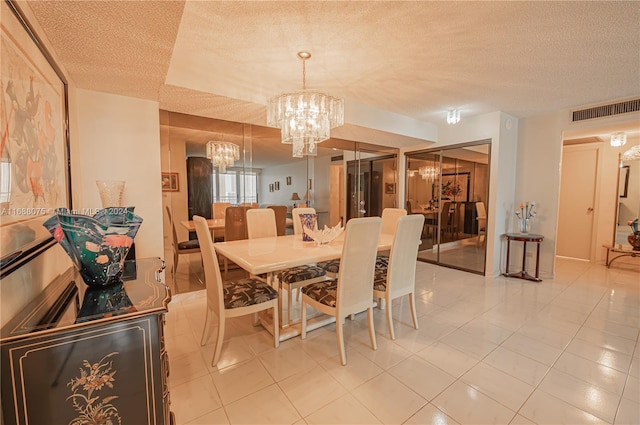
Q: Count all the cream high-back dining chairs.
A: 6